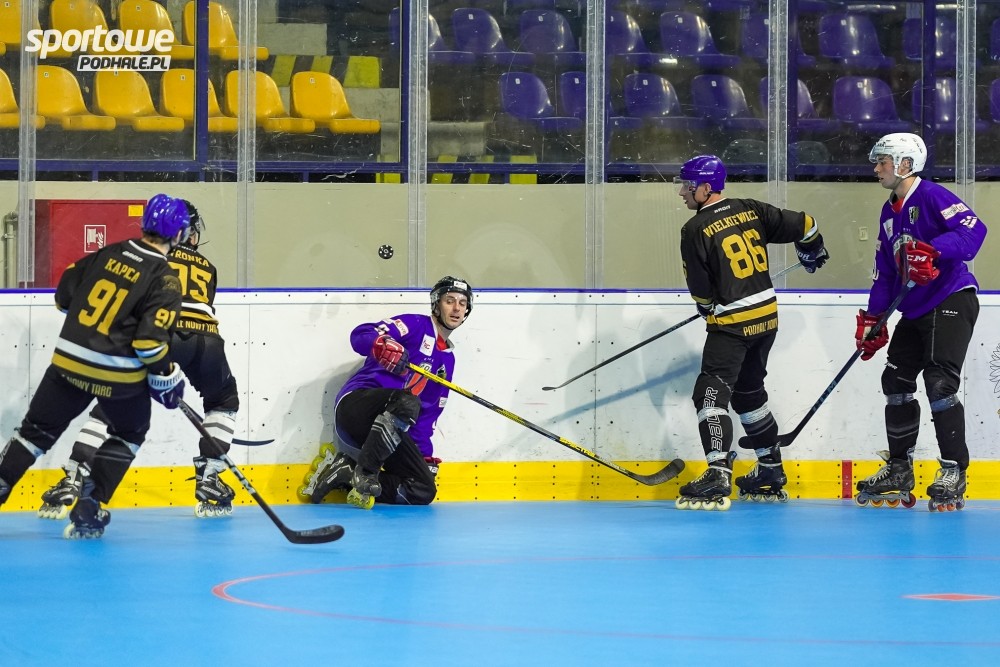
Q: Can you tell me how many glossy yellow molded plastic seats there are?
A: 10